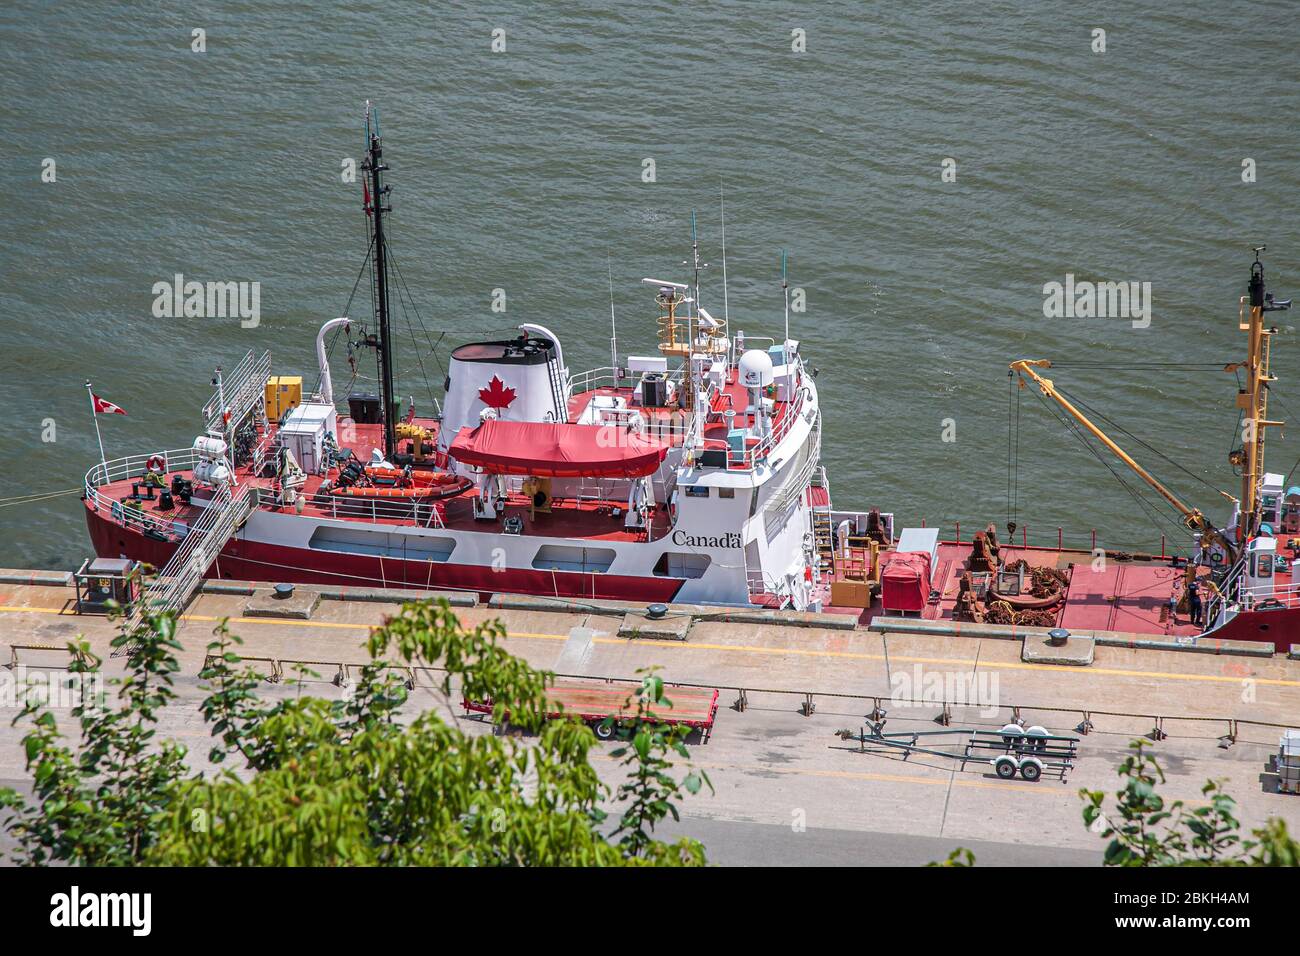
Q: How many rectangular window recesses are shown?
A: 3